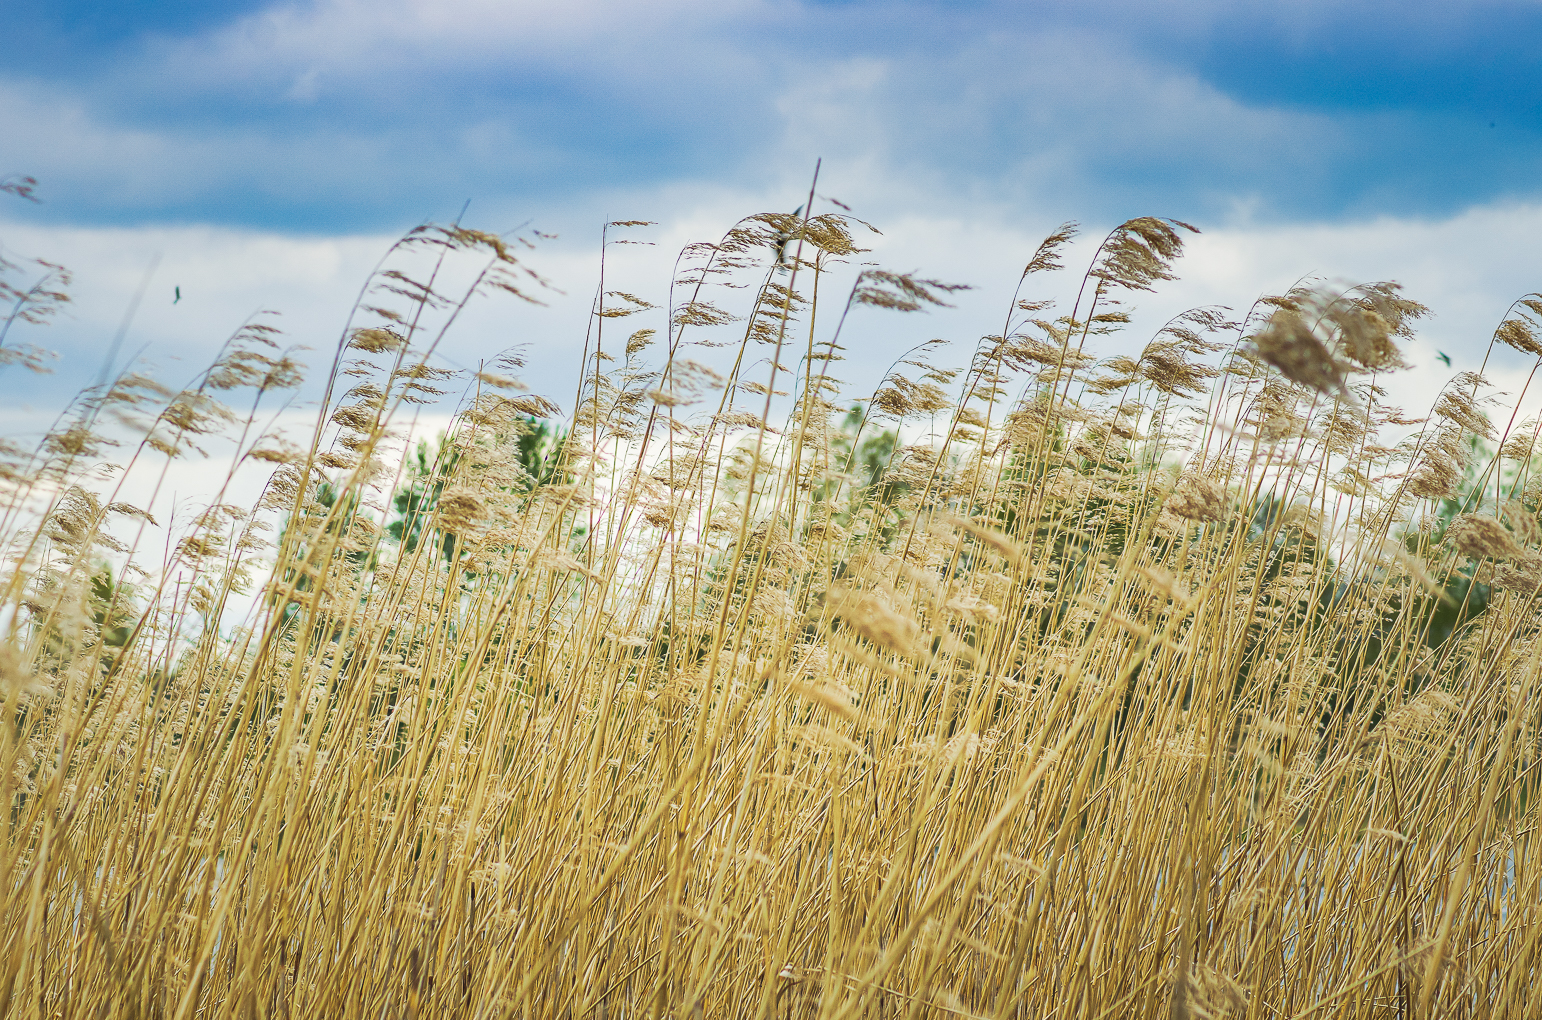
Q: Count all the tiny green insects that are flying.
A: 2